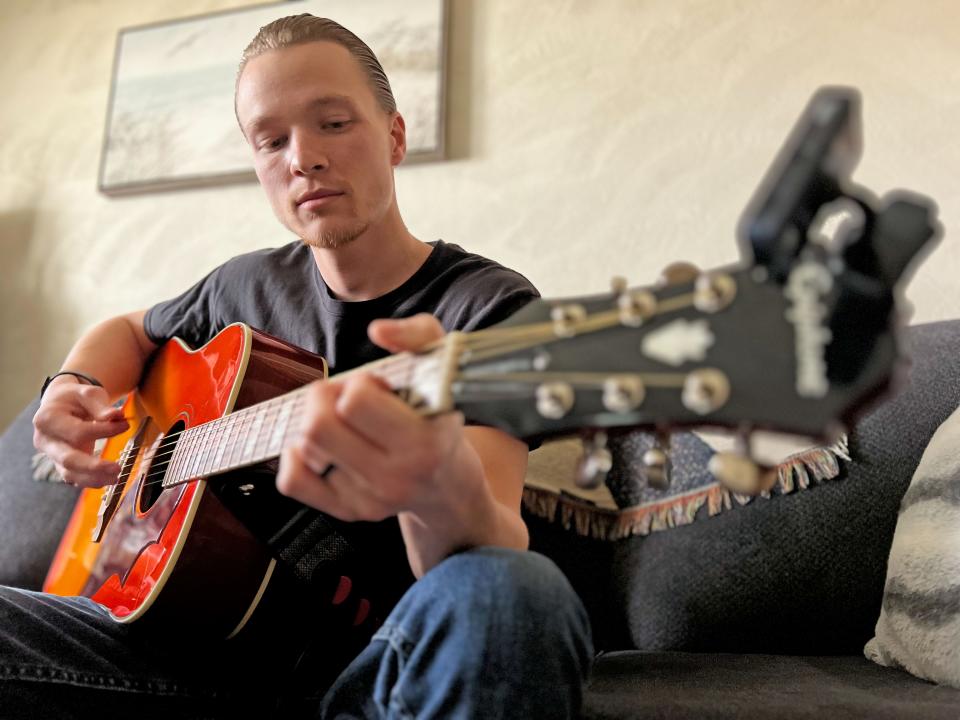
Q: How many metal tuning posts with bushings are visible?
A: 6